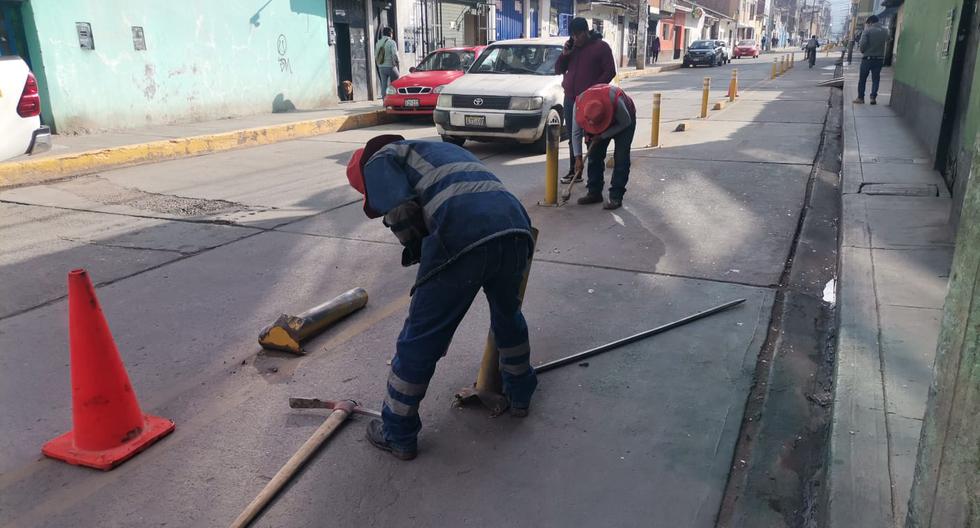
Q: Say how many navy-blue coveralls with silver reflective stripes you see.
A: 1